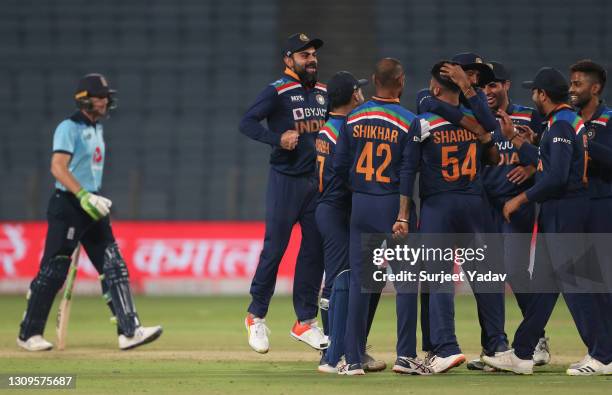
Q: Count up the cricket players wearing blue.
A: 9